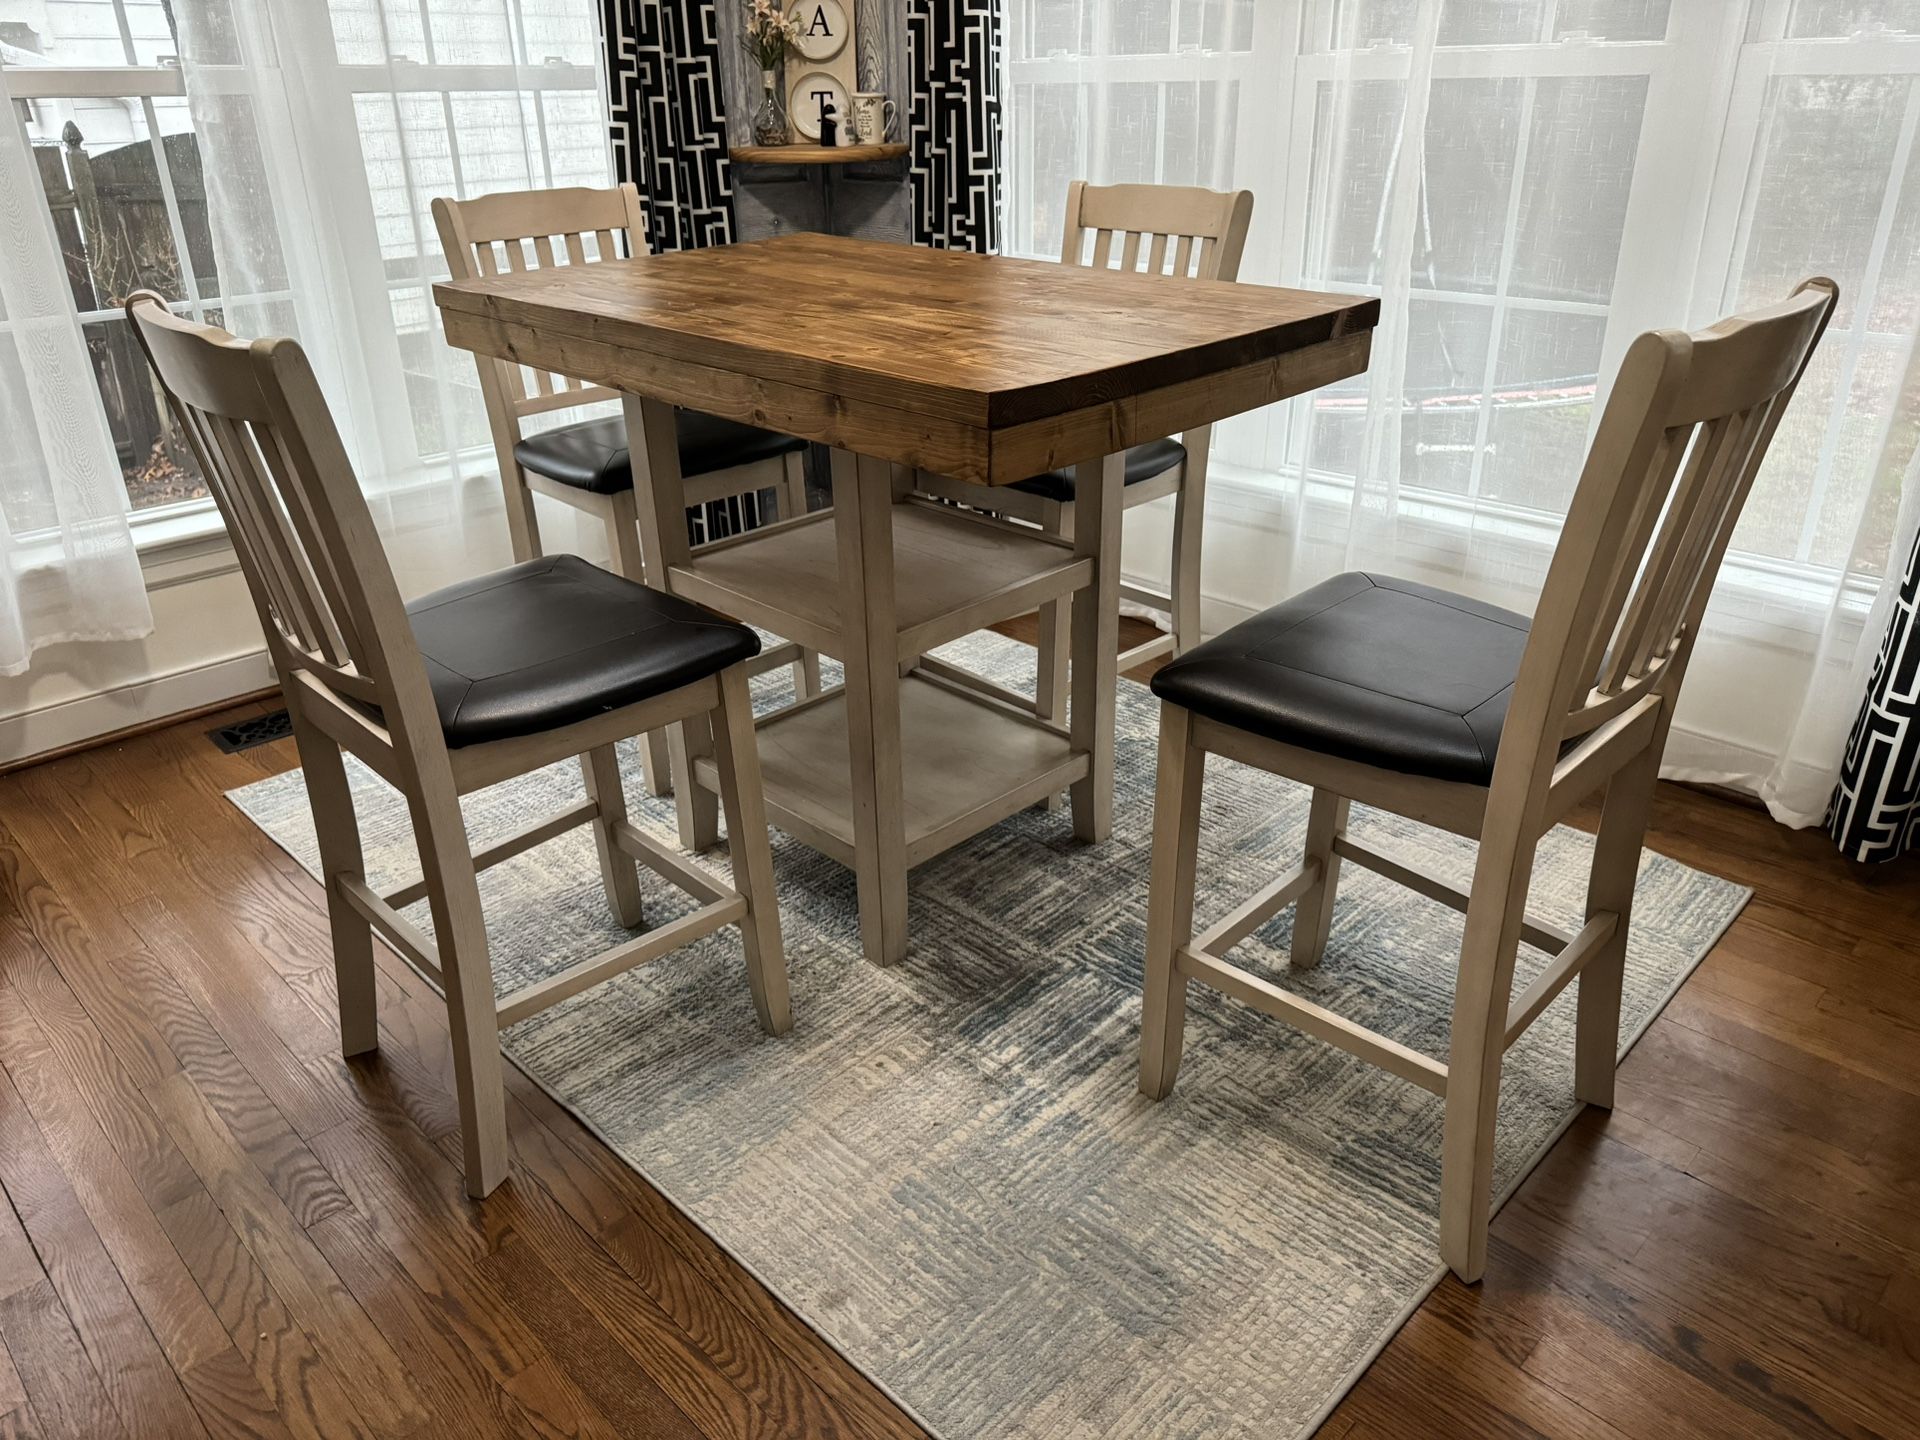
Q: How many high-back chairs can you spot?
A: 4